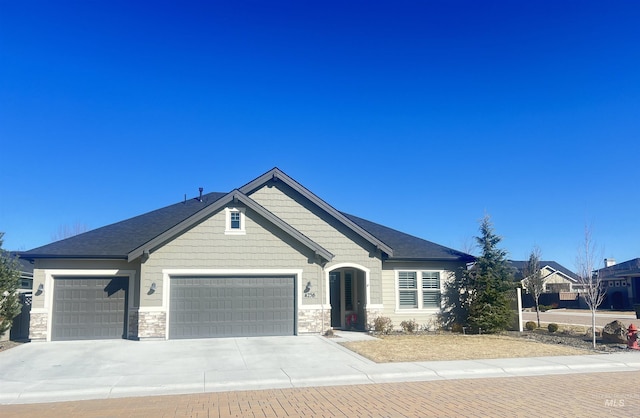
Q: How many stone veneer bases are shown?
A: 4